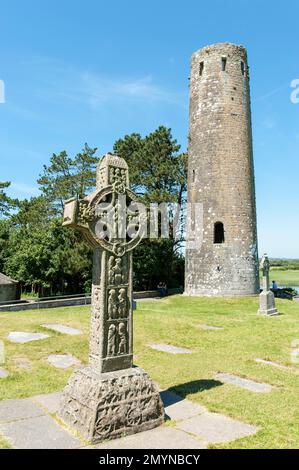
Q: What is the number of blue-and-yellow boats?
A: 0